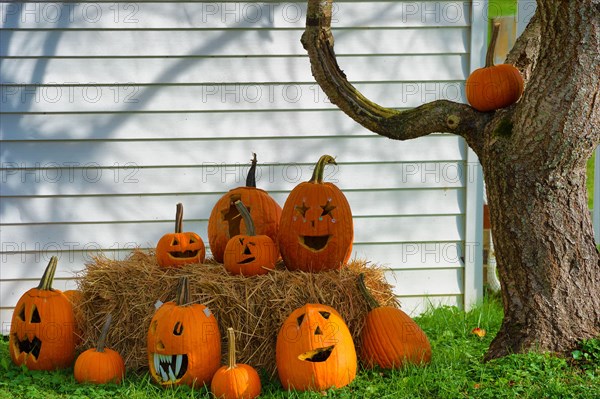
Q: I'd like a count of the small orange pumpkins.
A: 5